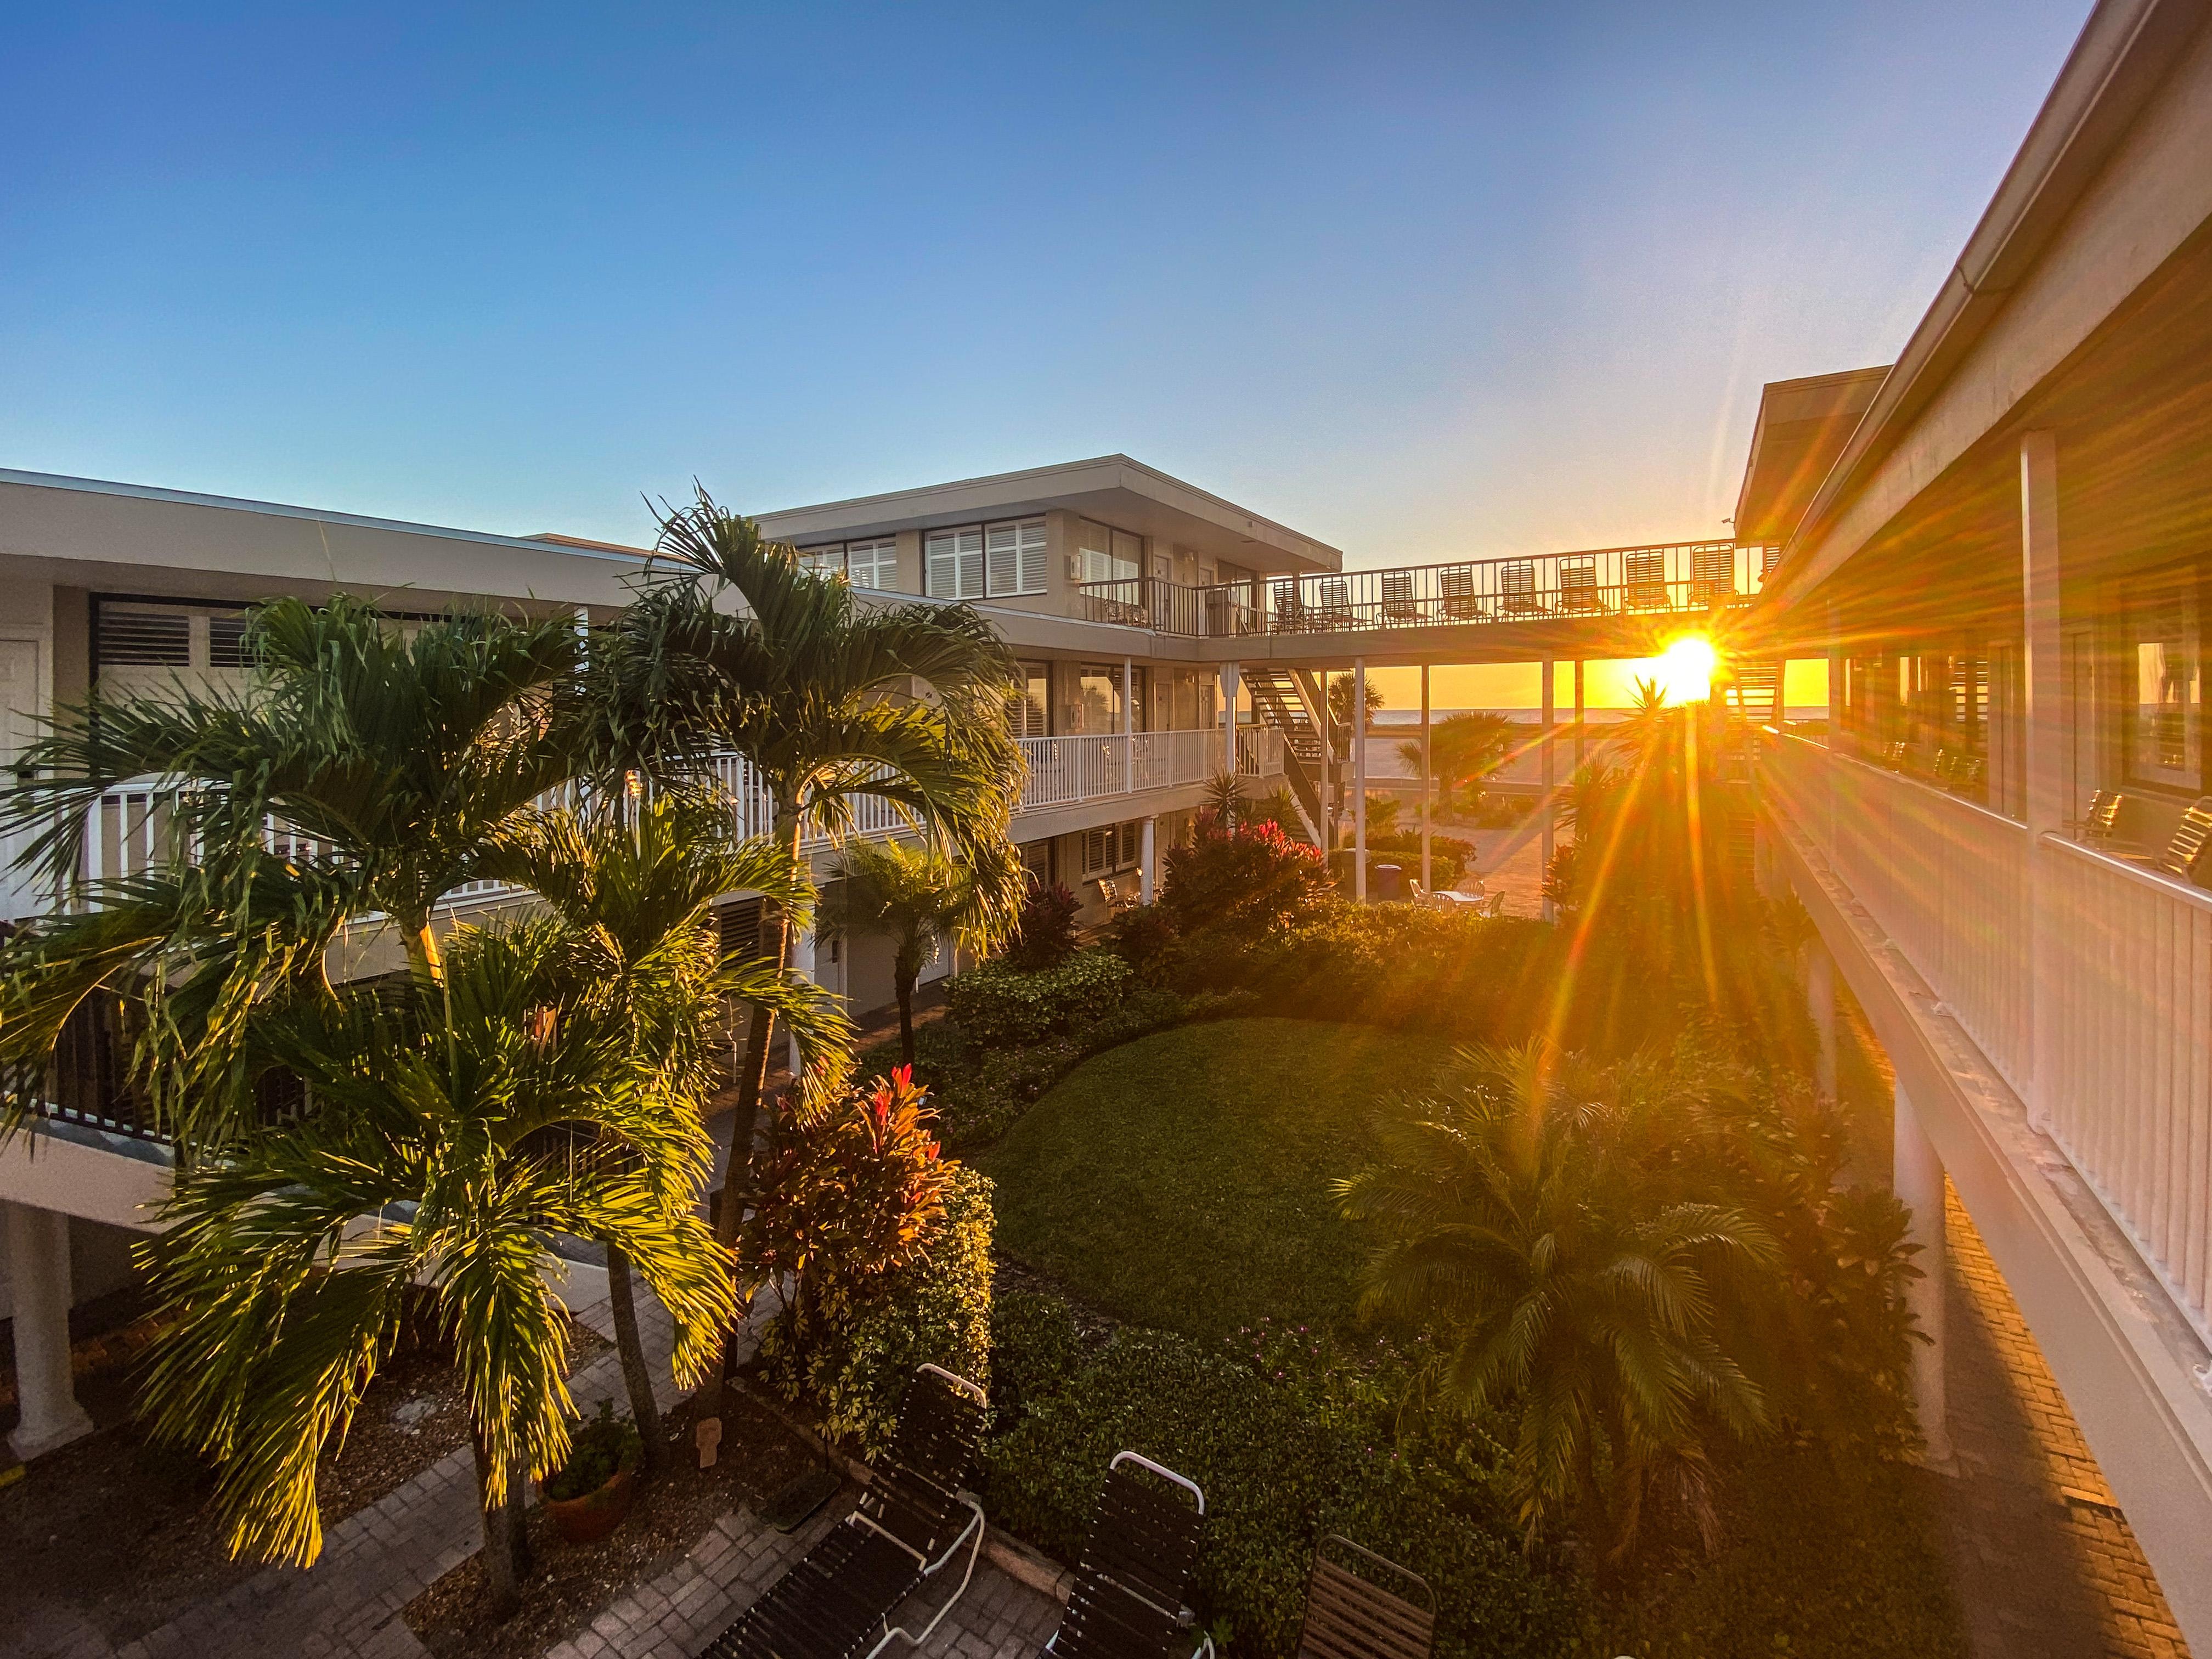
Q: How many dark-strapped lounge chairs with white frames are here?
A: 2